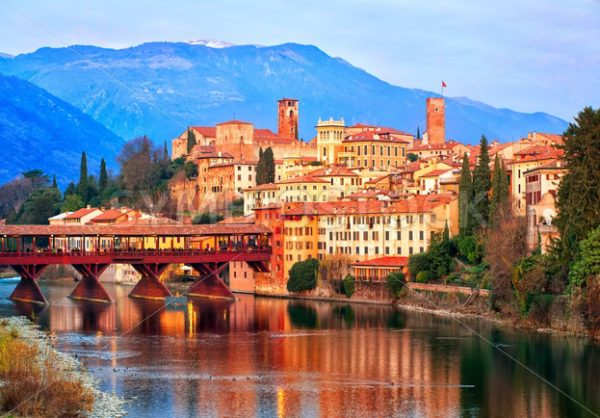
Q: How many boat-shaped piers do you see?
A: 4